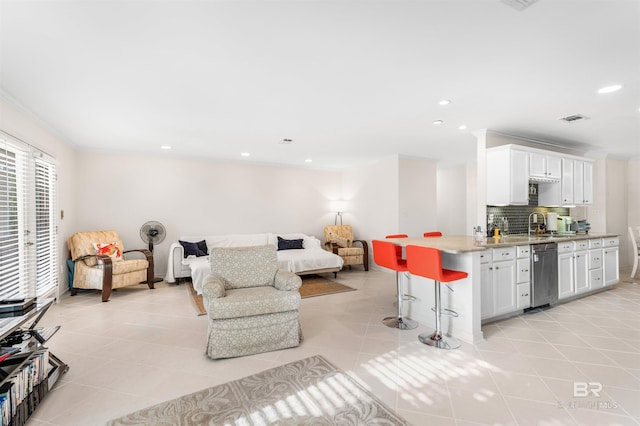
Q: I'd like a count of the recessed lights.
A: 7